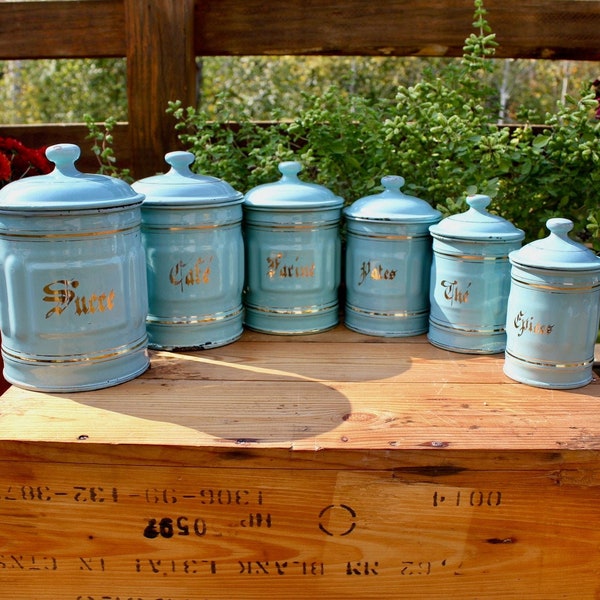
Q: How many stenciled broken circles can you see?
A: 1